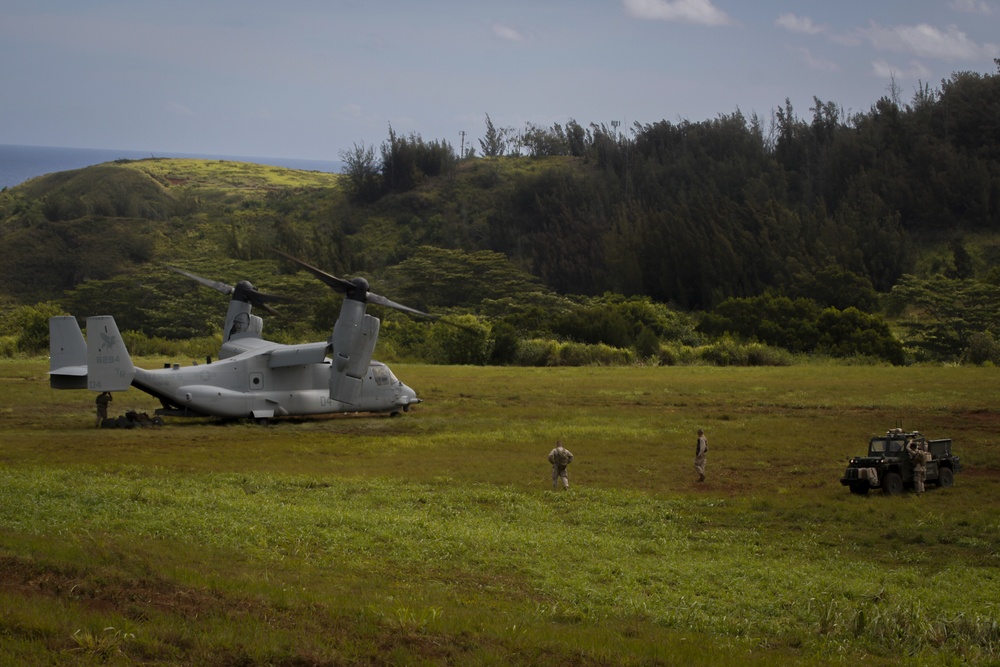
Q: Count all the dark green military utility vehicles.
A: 1